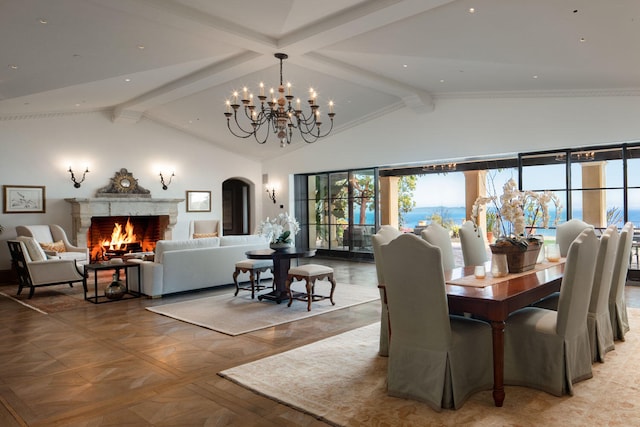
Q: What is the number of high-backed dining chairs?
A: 8